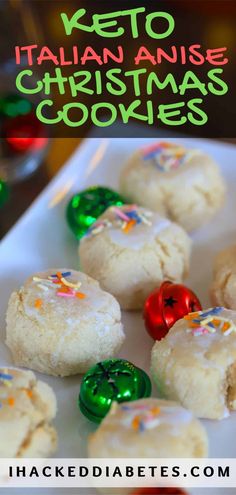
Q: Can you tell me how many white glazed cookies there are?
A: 7